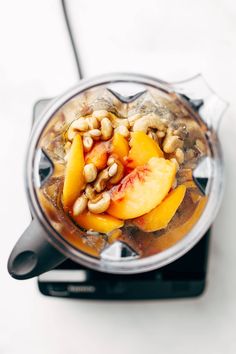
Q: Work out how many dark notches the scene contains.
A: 4